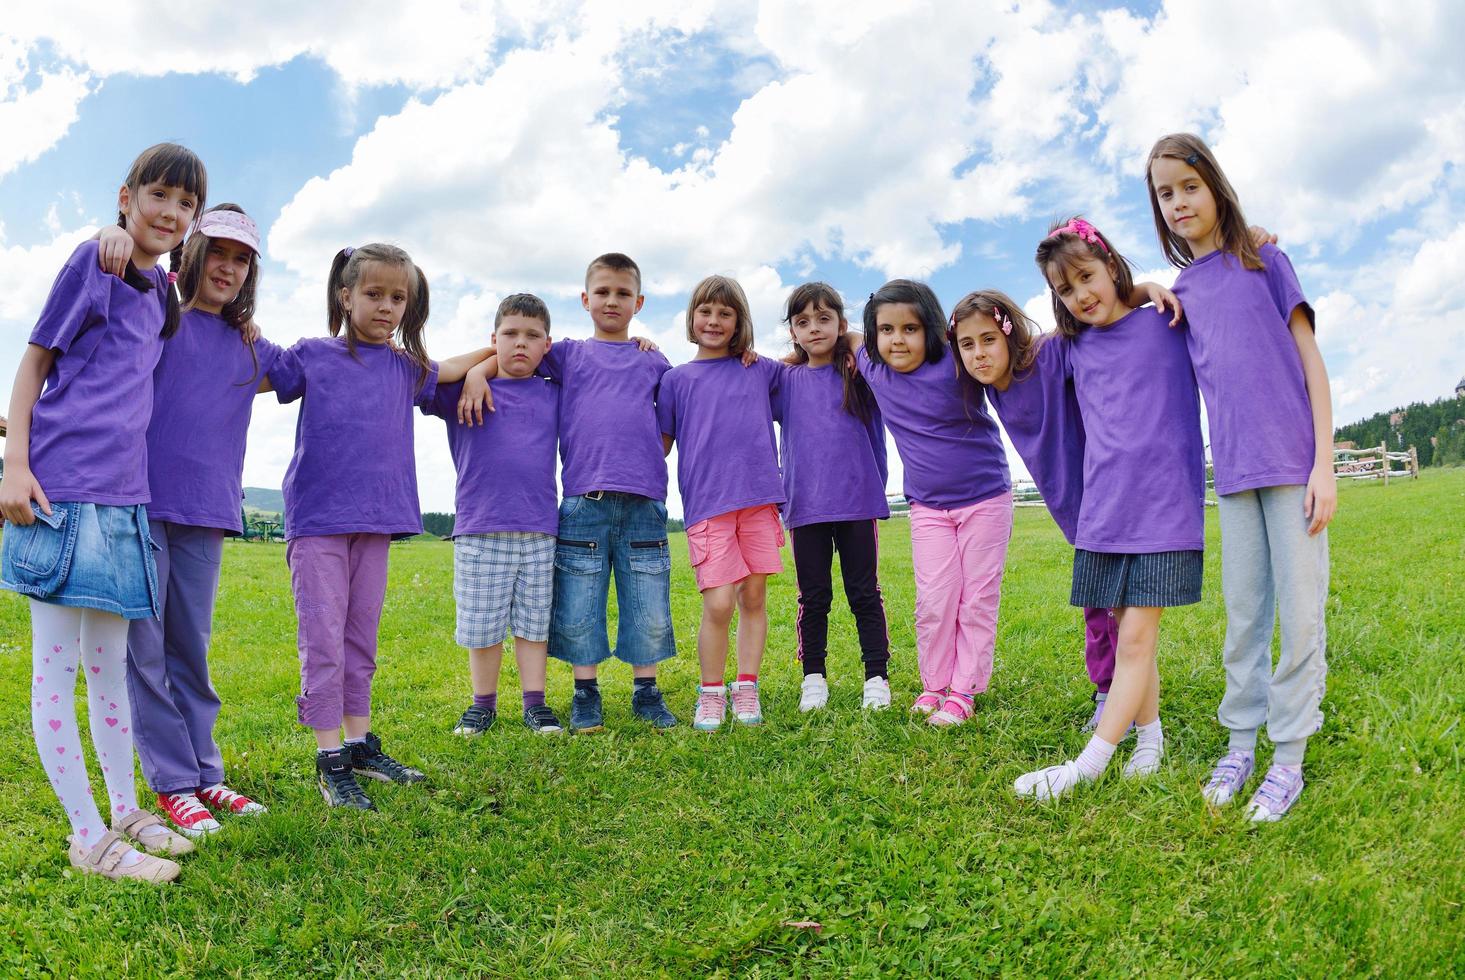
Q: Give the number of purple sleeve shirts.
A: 11